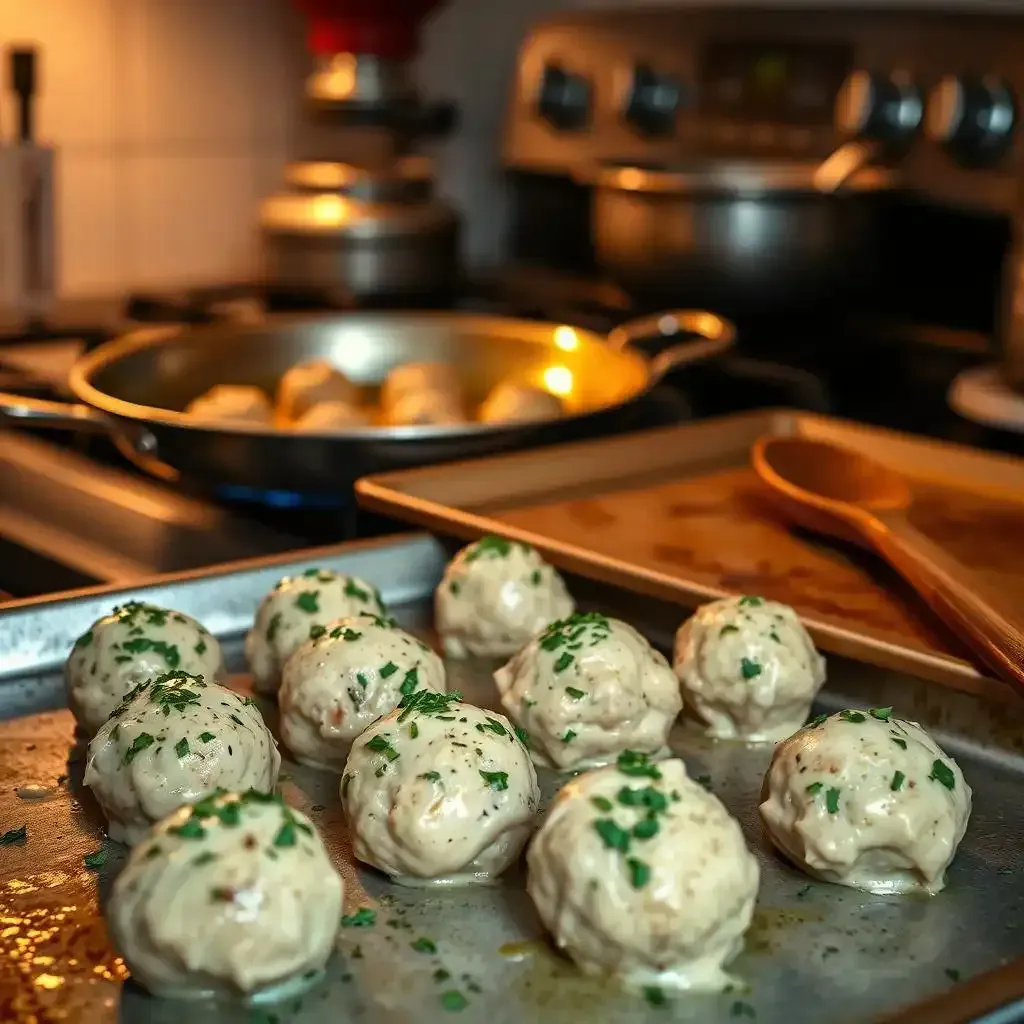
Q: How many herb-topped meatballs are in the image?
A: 11